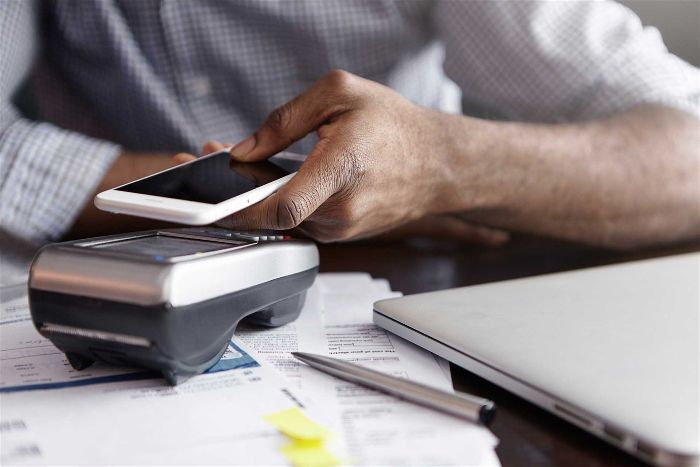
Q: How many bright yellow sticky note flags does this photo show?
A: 2